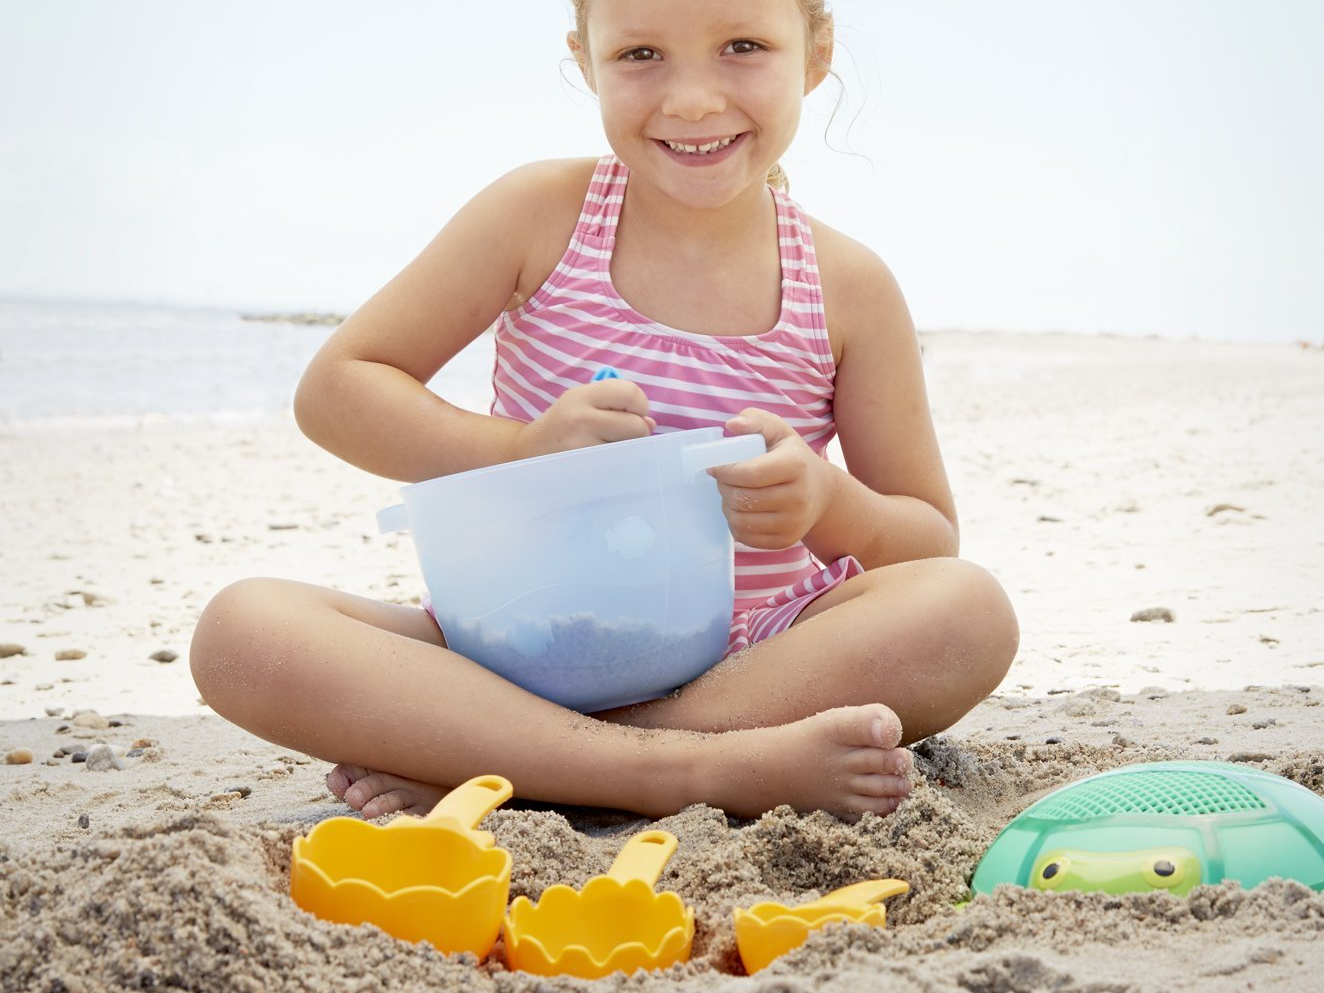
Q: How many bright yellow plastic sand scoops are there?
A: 3